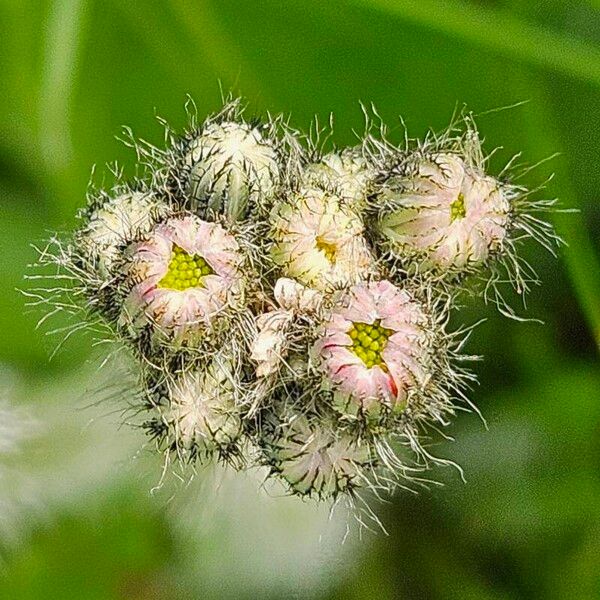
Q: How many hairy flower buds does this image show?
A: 9